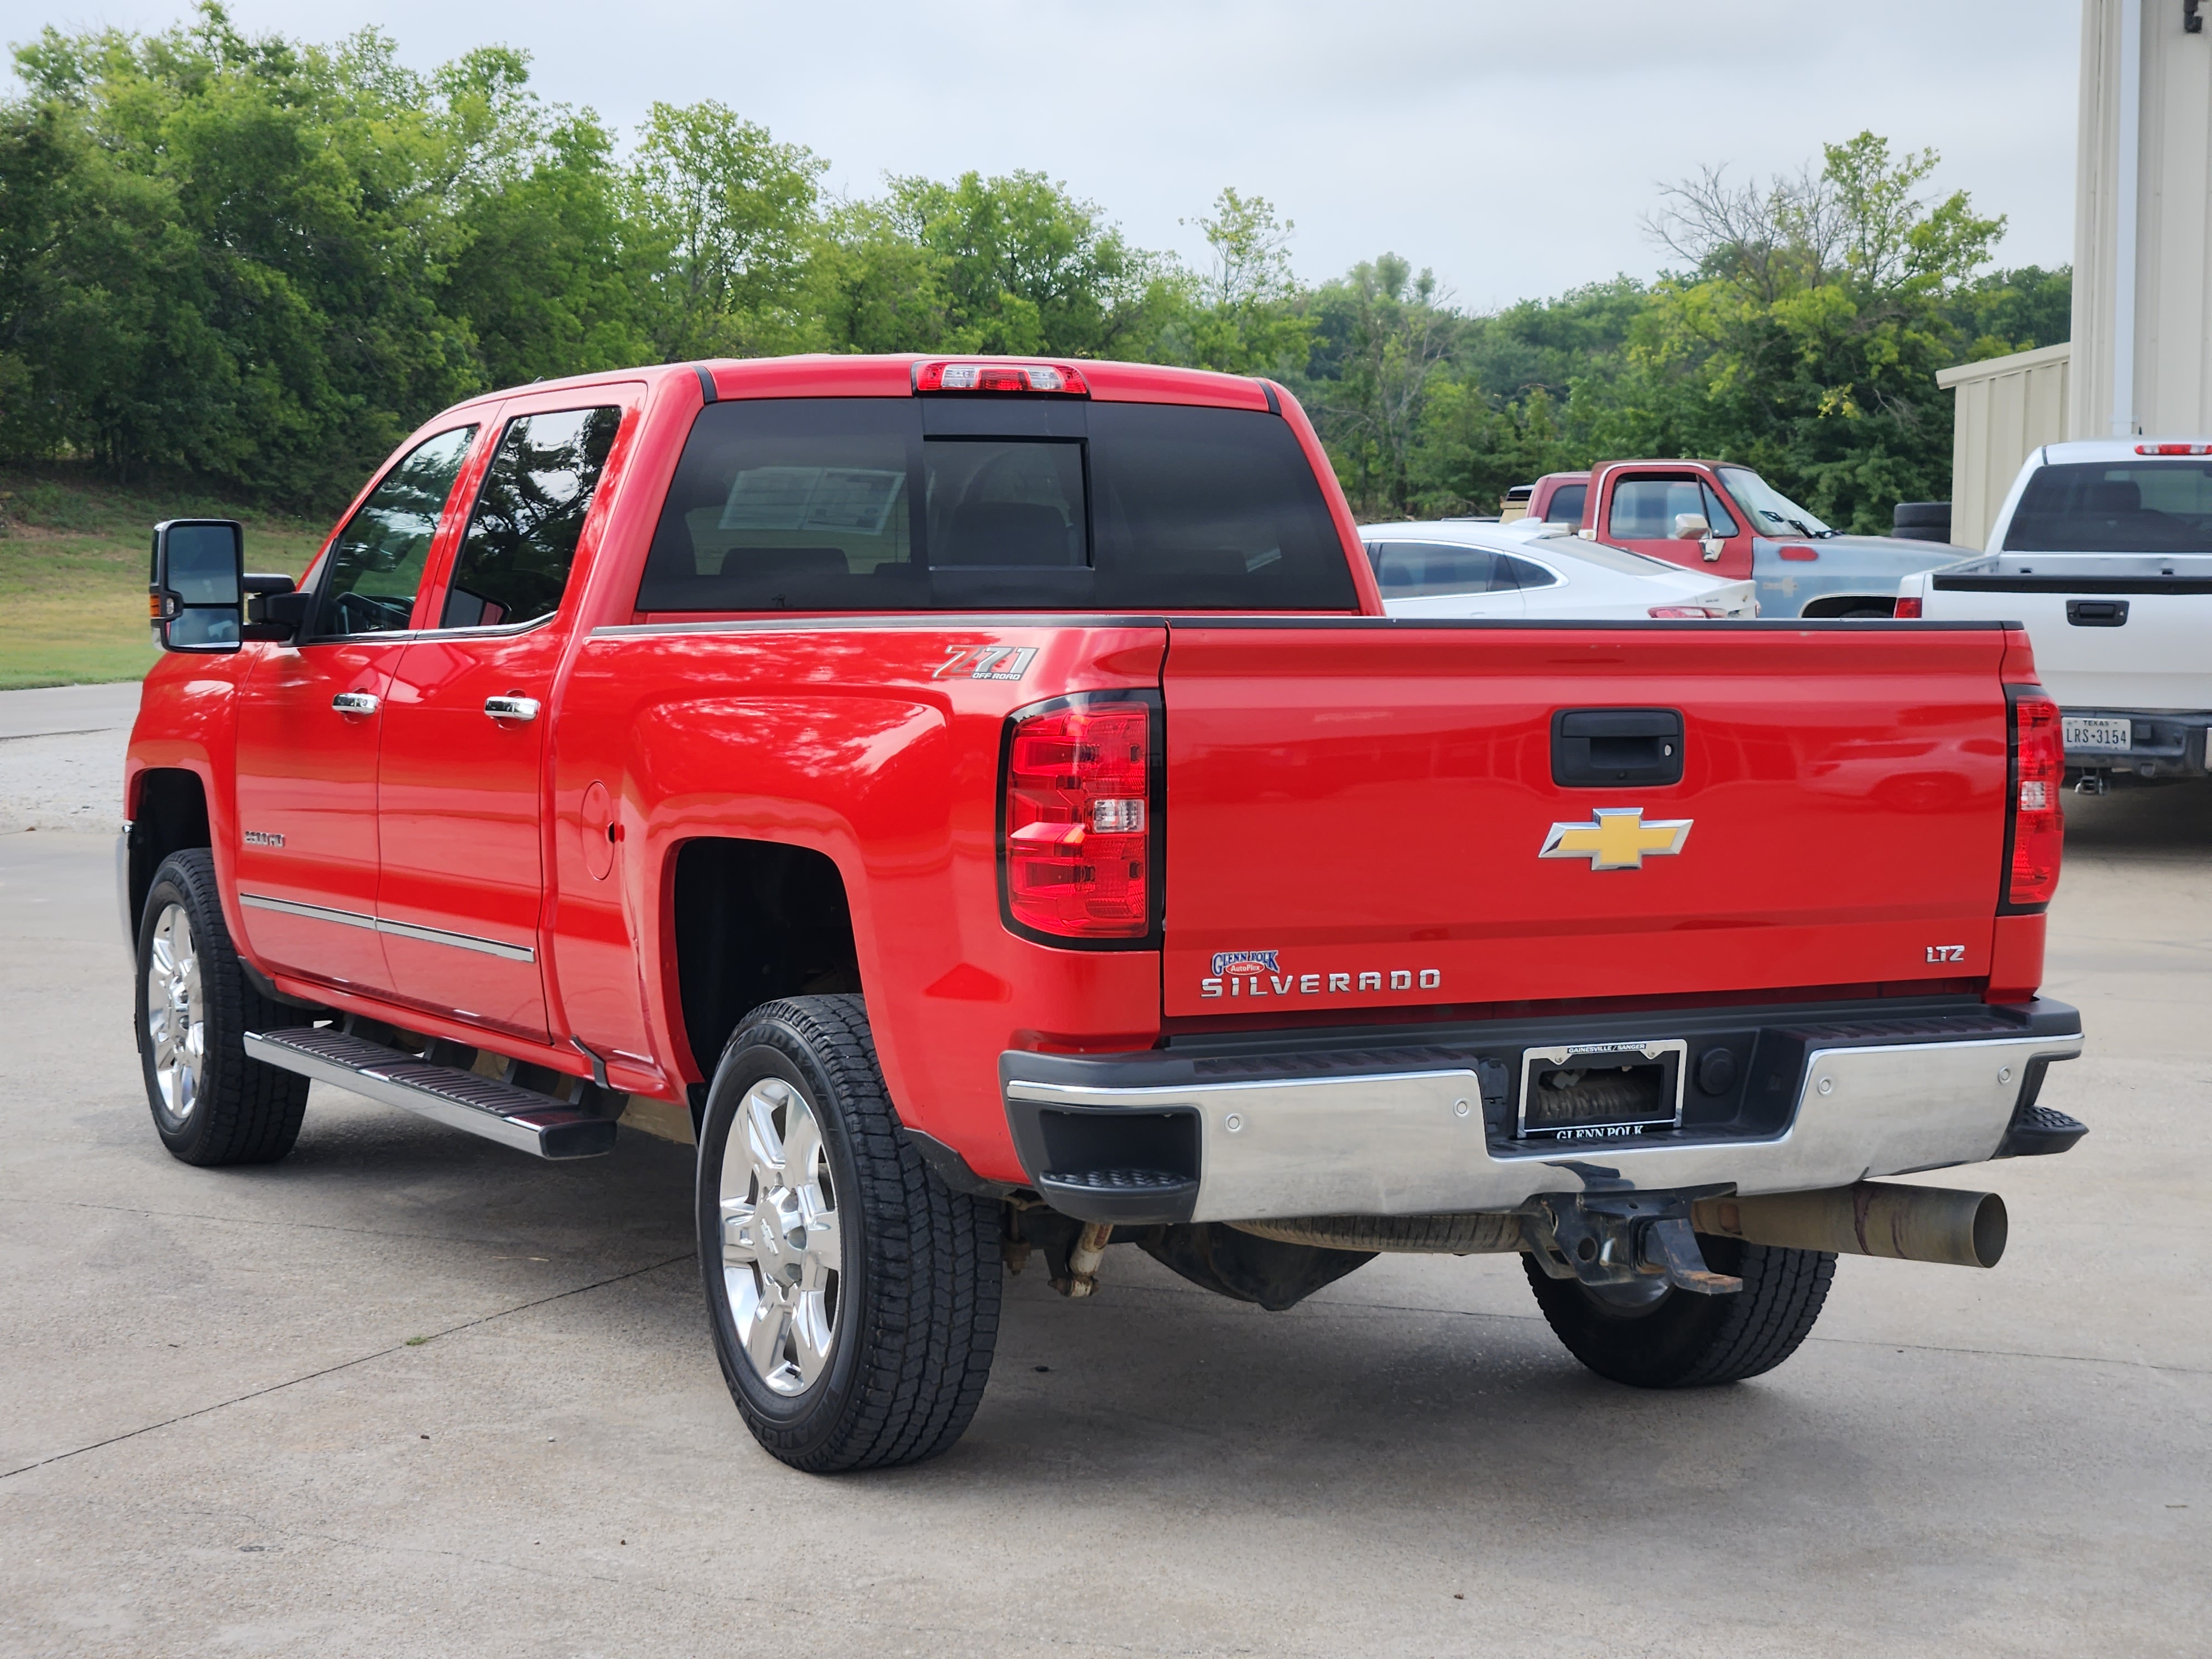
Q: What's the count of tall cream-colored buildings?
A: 1